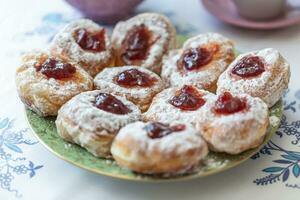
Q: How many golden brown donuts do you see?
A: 10